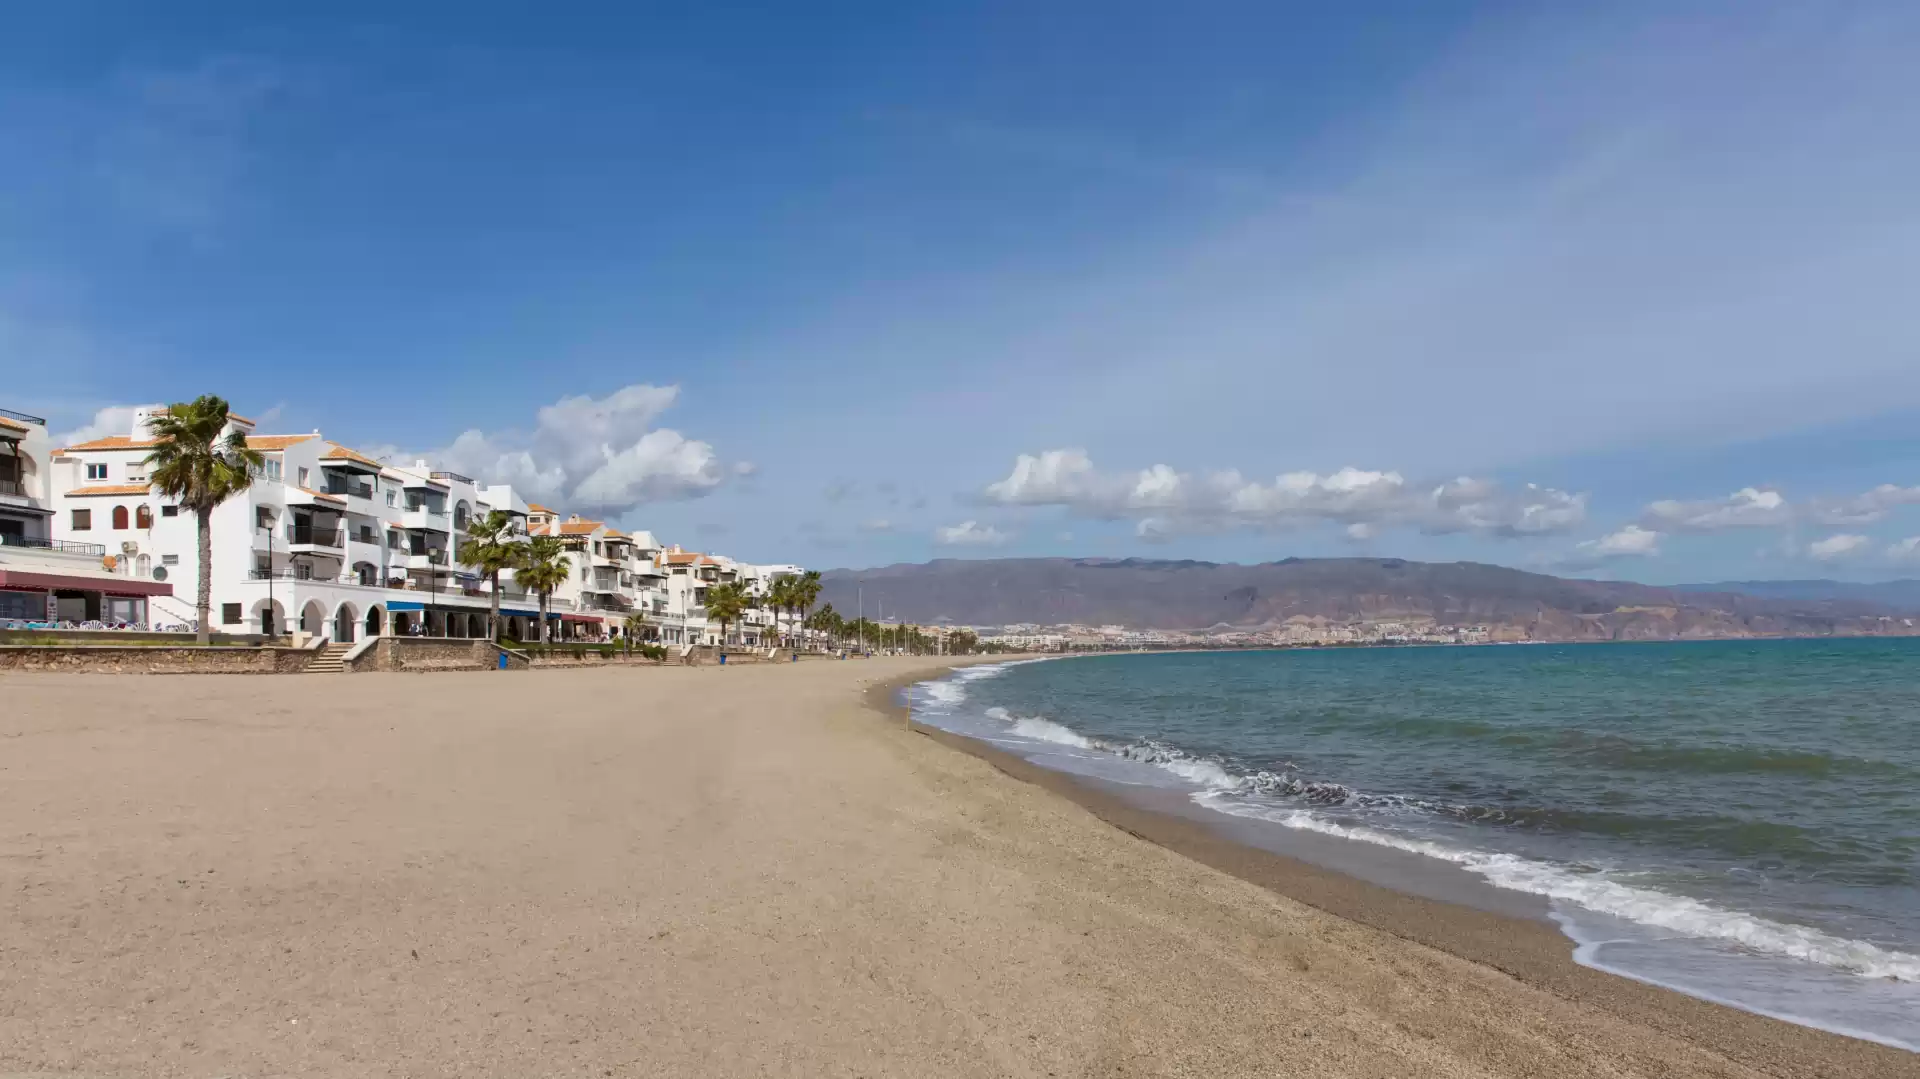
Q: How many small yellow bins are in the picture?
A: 0